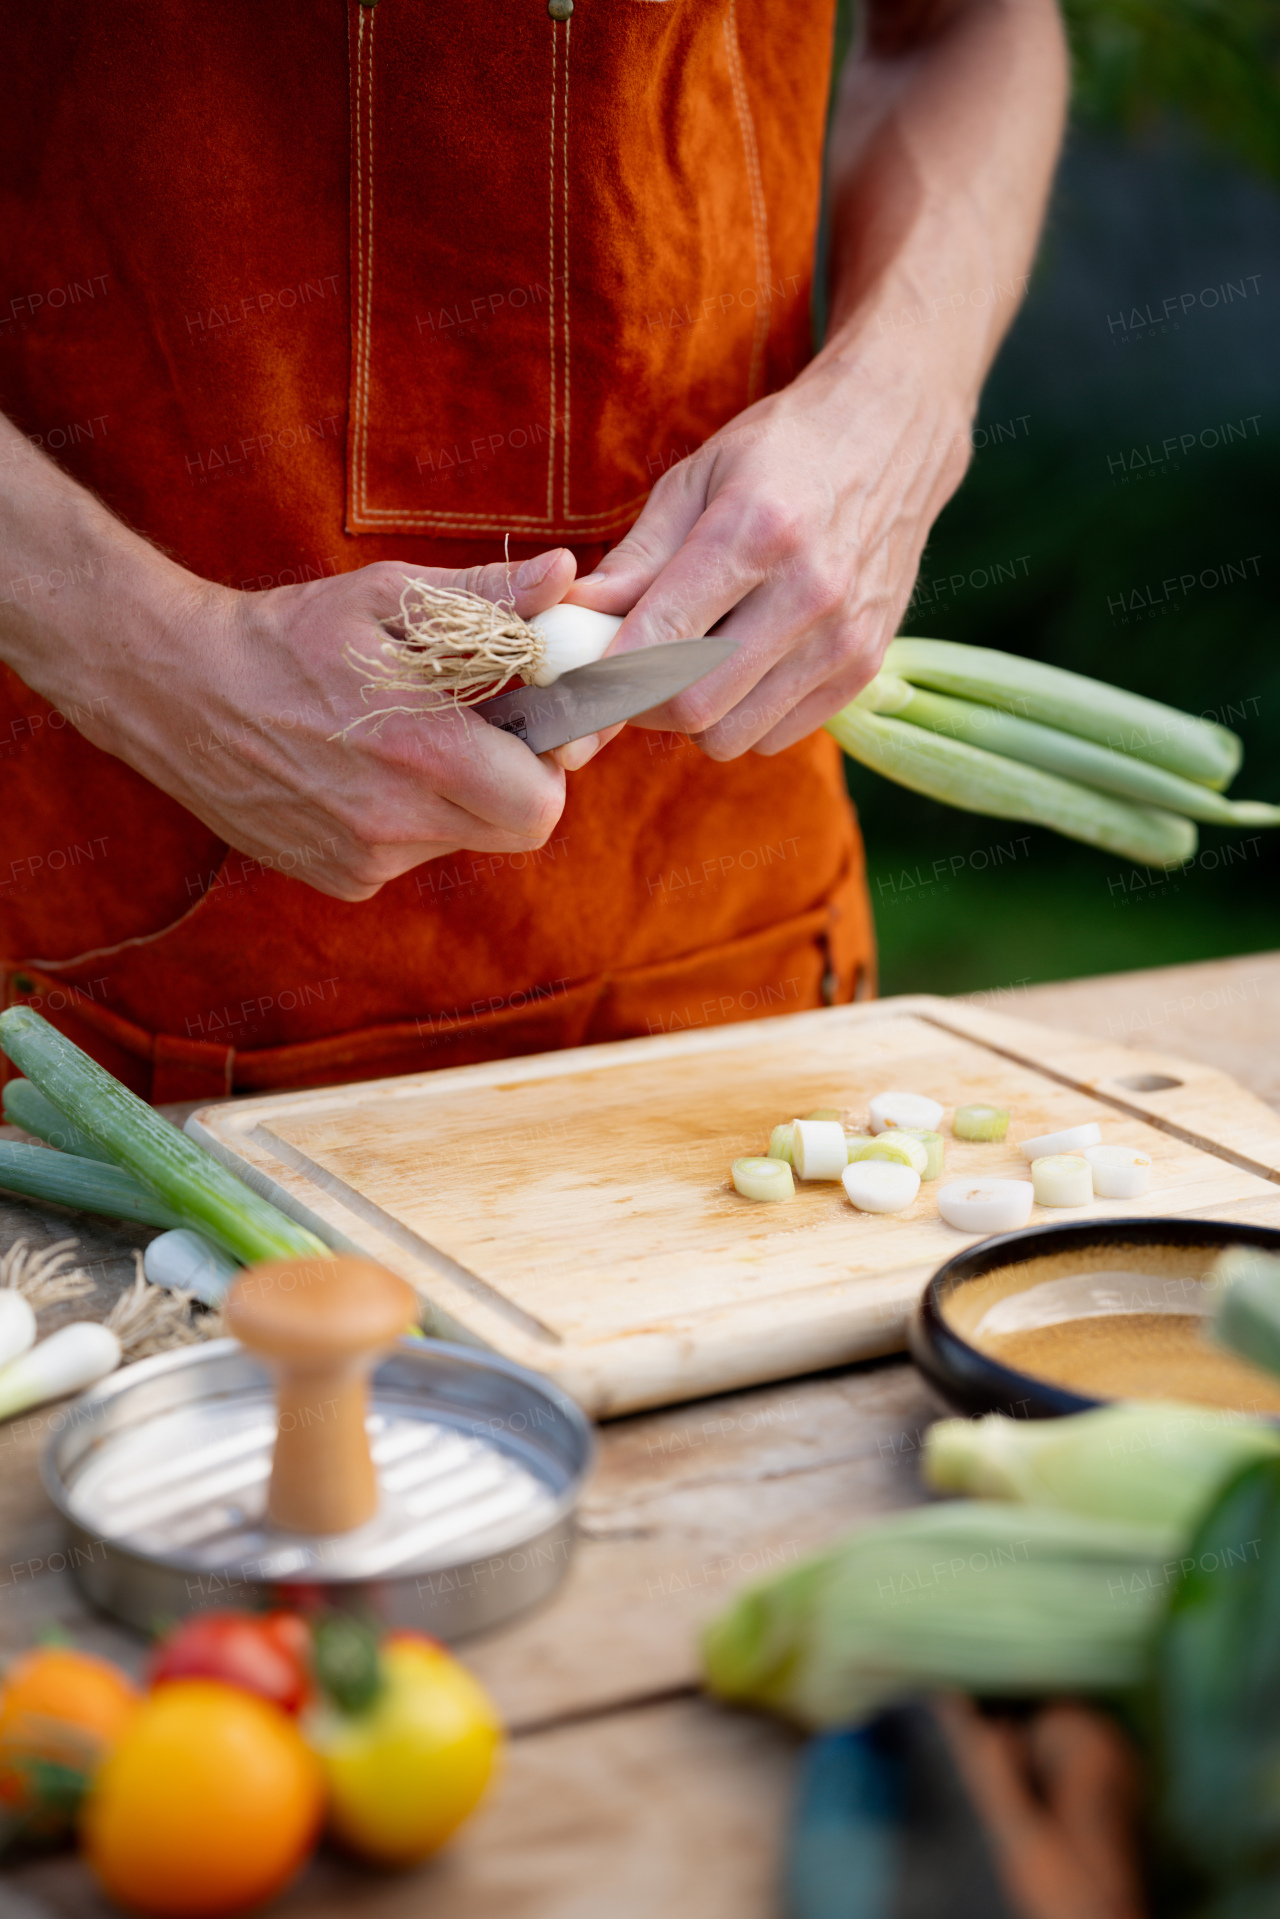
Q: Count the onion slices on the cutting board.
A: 14